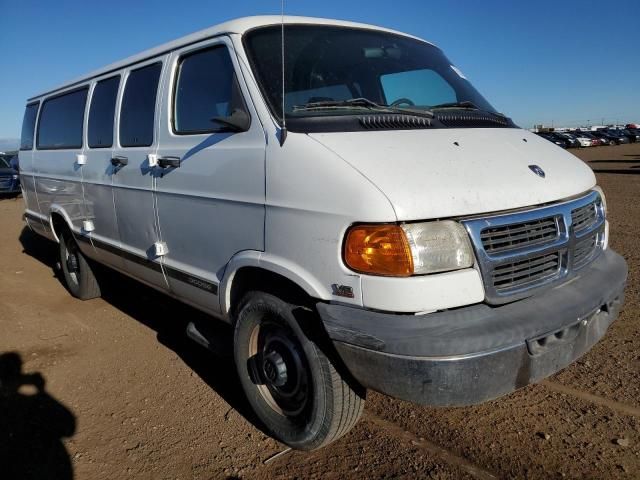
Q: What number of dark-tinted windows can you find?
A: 5